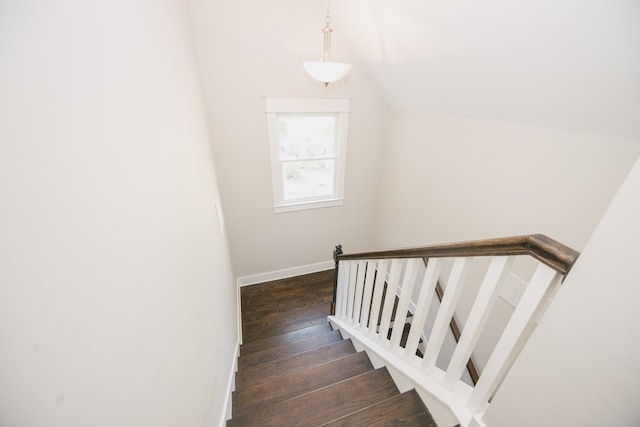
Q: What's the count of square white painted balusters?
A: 12